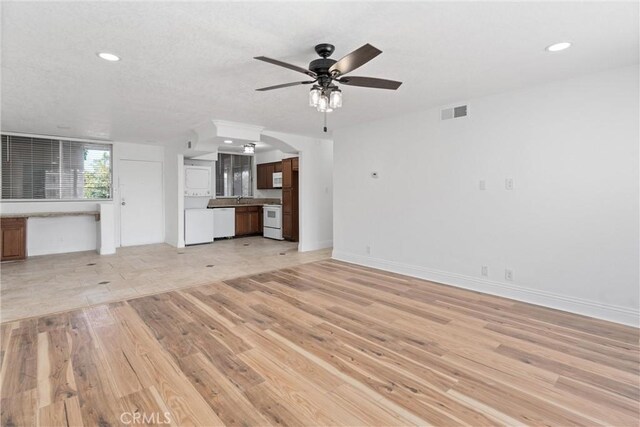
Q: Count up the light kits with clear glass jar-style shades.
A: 1